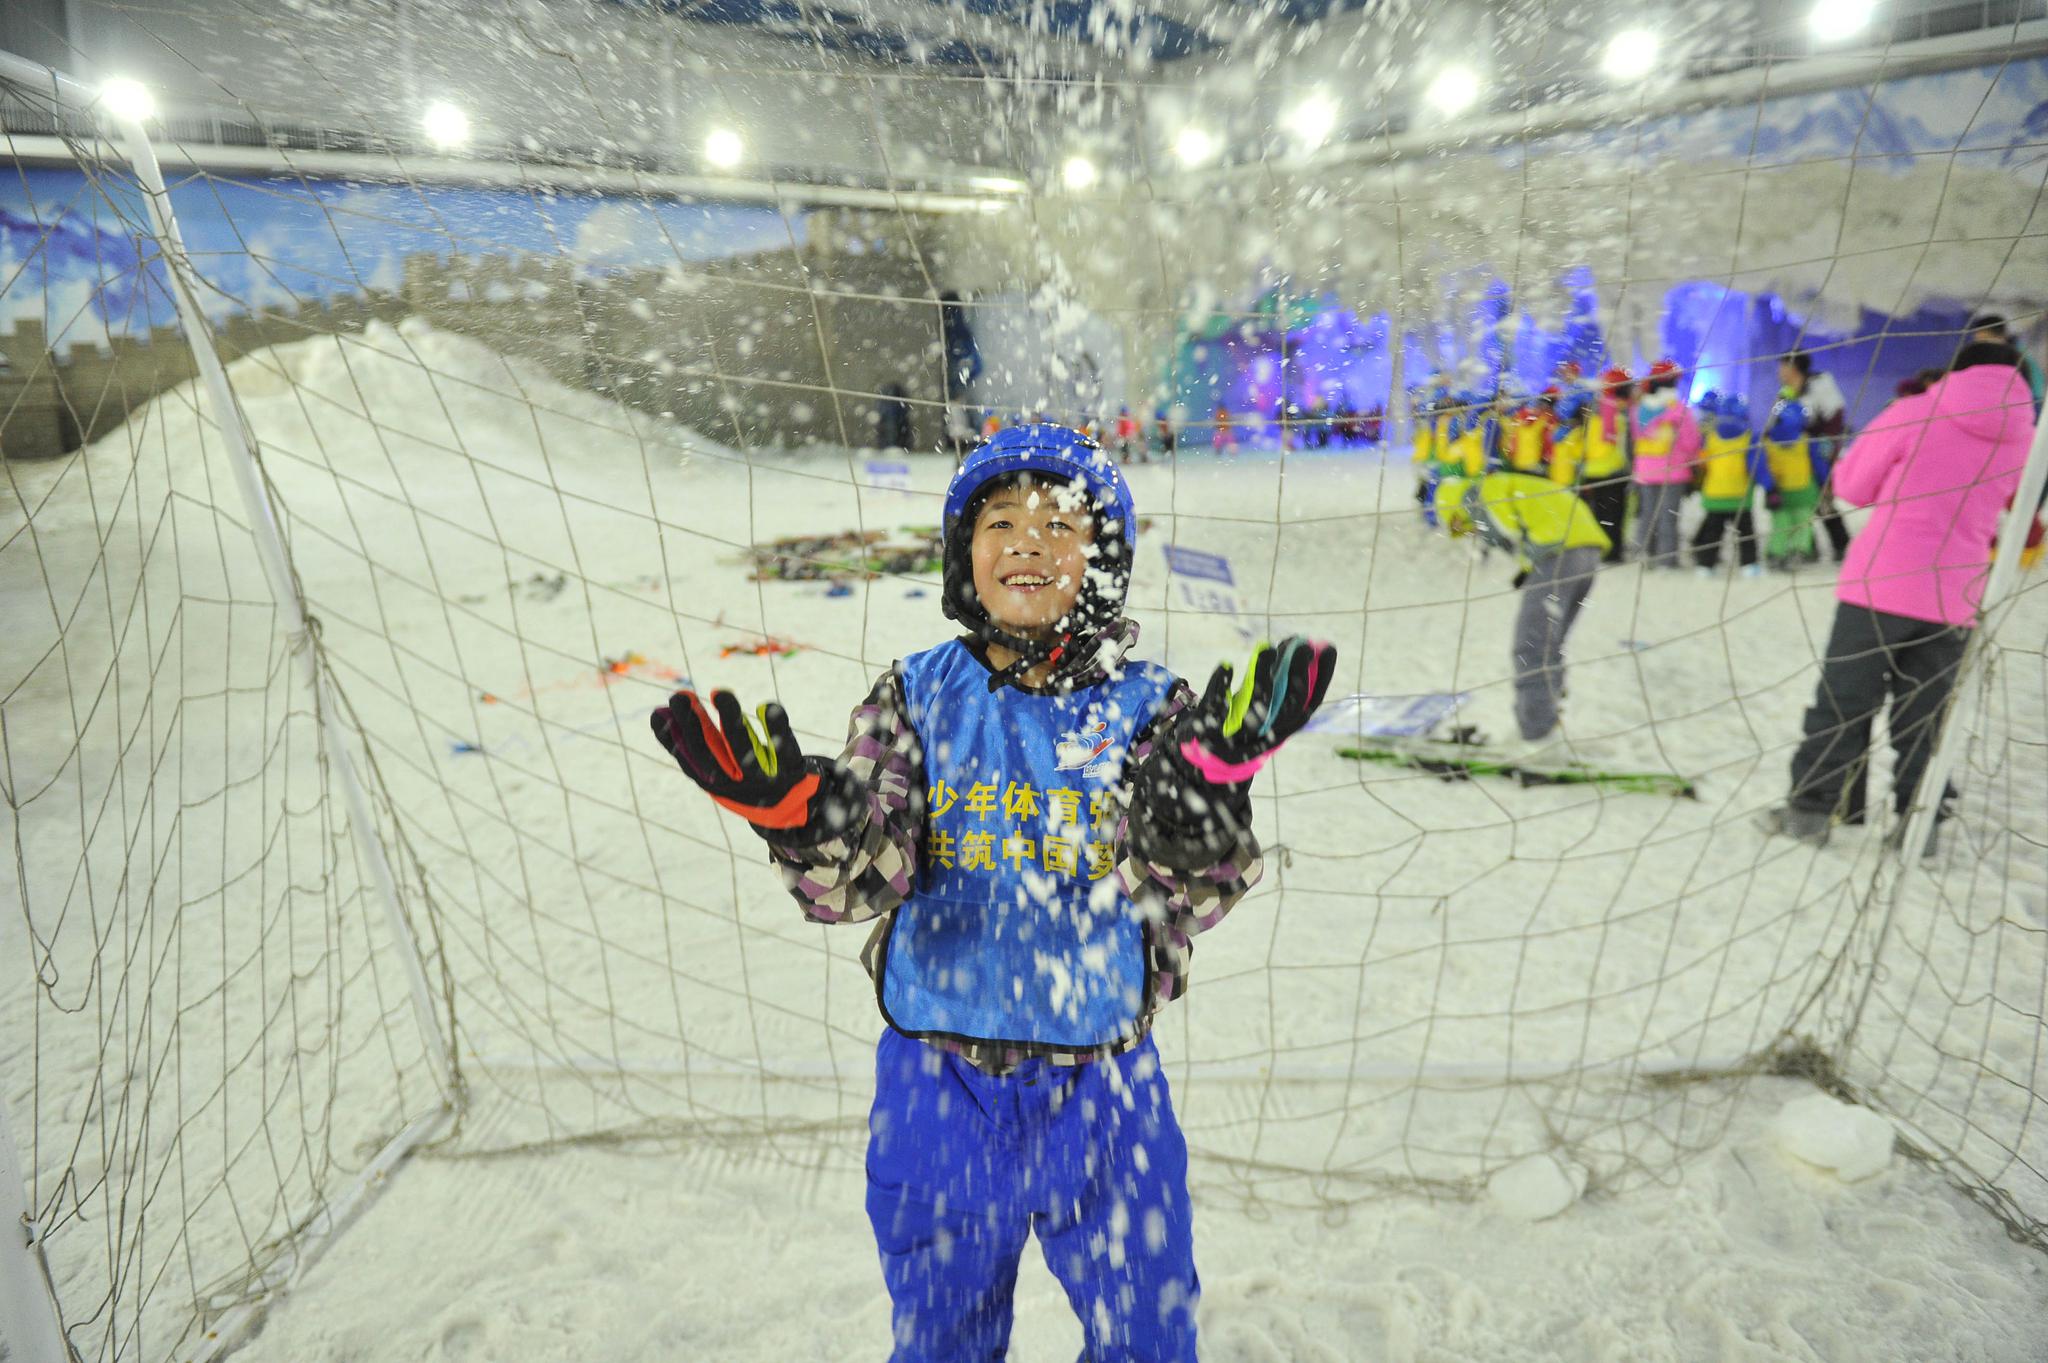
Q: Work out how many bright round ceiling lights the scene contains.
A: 9